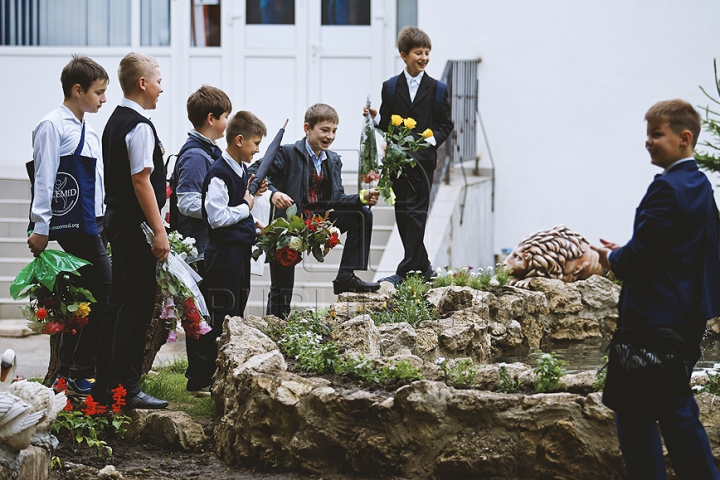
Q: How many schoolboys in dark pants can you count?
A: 7